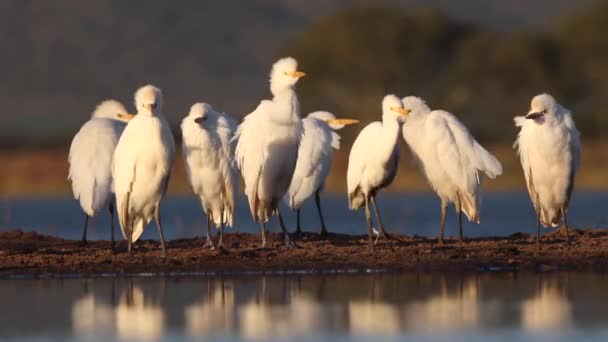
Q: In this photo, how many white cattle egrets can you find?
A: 8